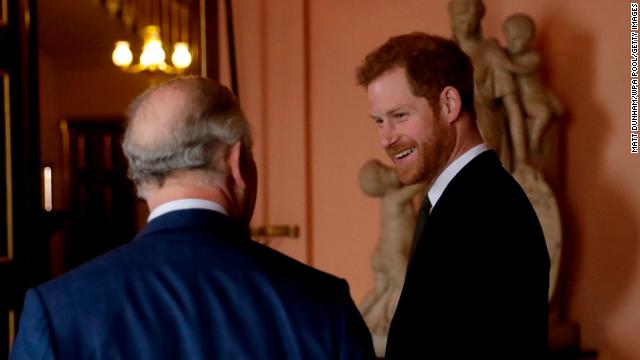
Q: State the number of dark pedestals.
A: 1